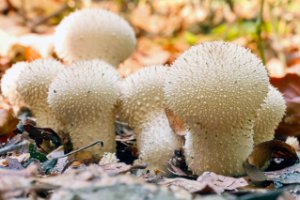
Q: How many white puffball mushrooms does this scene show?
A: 7